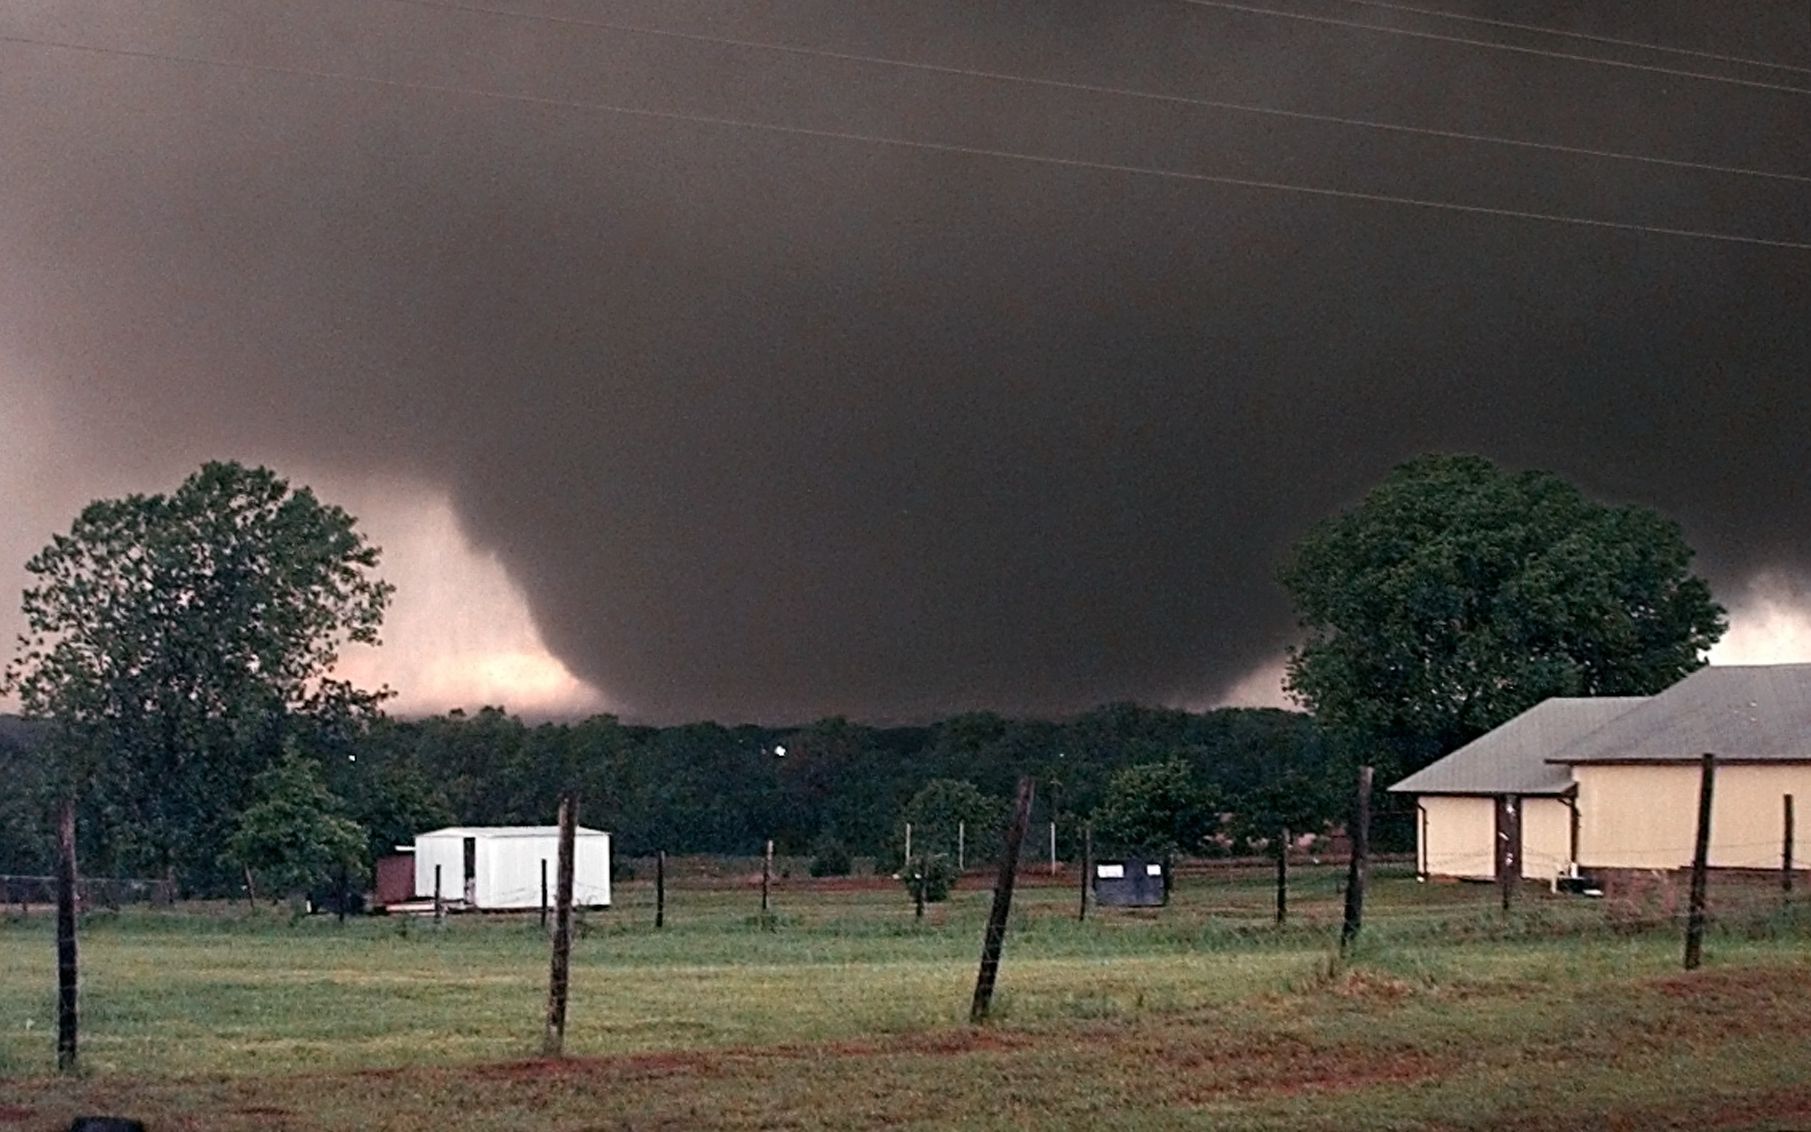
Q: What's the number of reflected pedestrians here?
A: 0